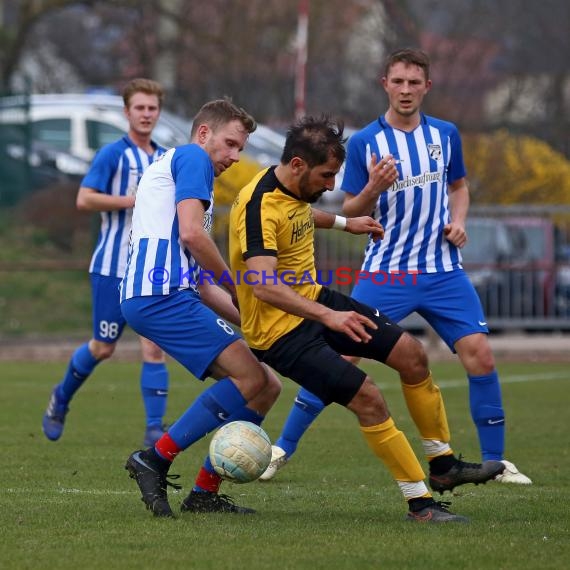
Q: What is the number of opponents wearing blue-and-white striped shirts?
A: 3